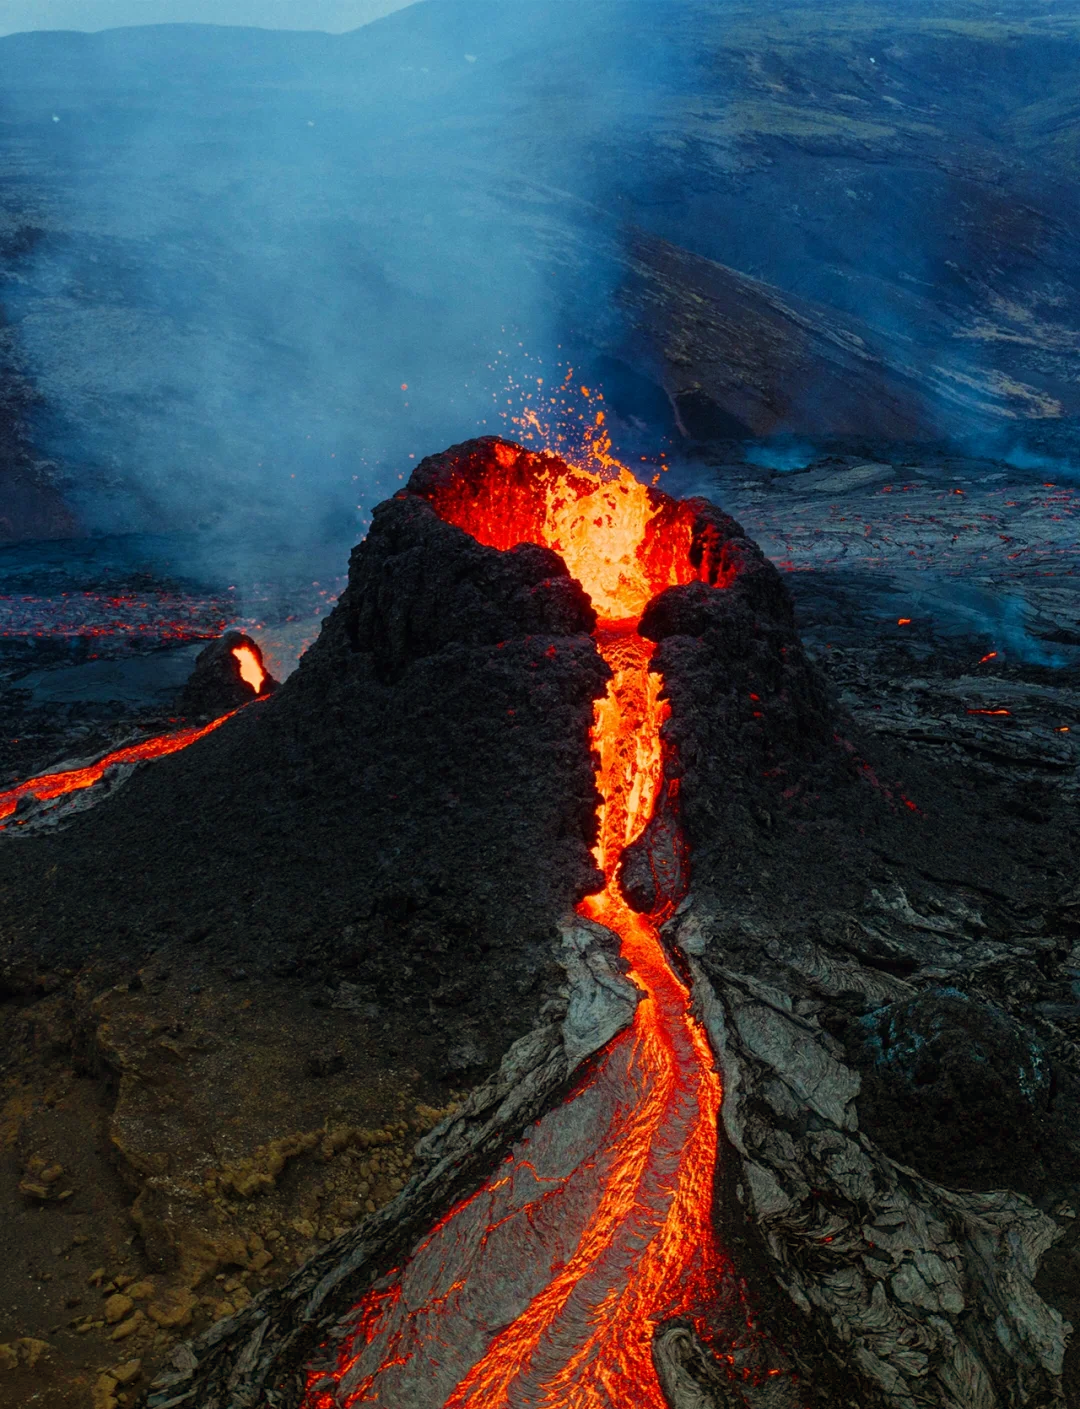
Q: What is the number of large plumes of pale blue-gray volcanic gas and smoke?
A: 1